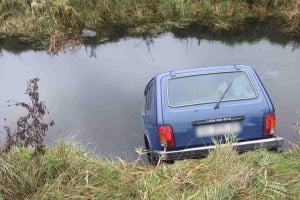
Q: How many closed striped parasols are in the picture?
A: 0